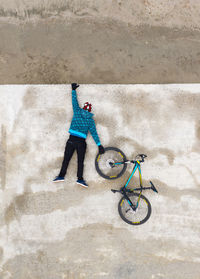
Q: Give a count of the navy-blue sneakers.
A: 2